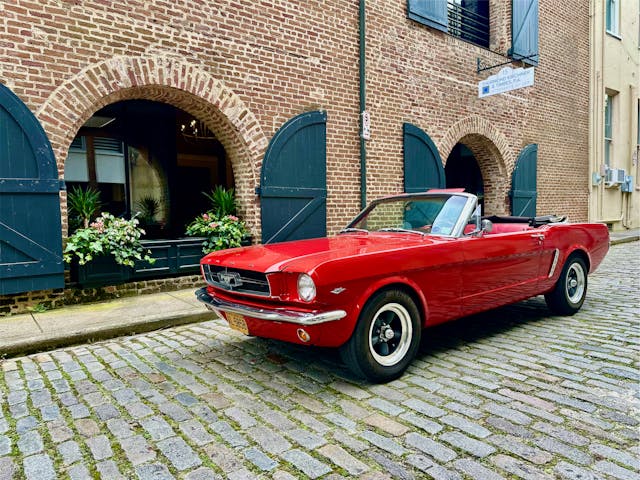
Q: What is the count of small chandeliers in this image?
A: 1